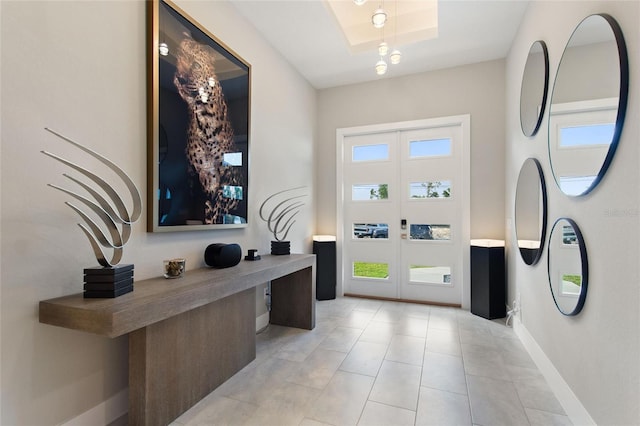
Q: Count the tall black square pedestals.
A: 2